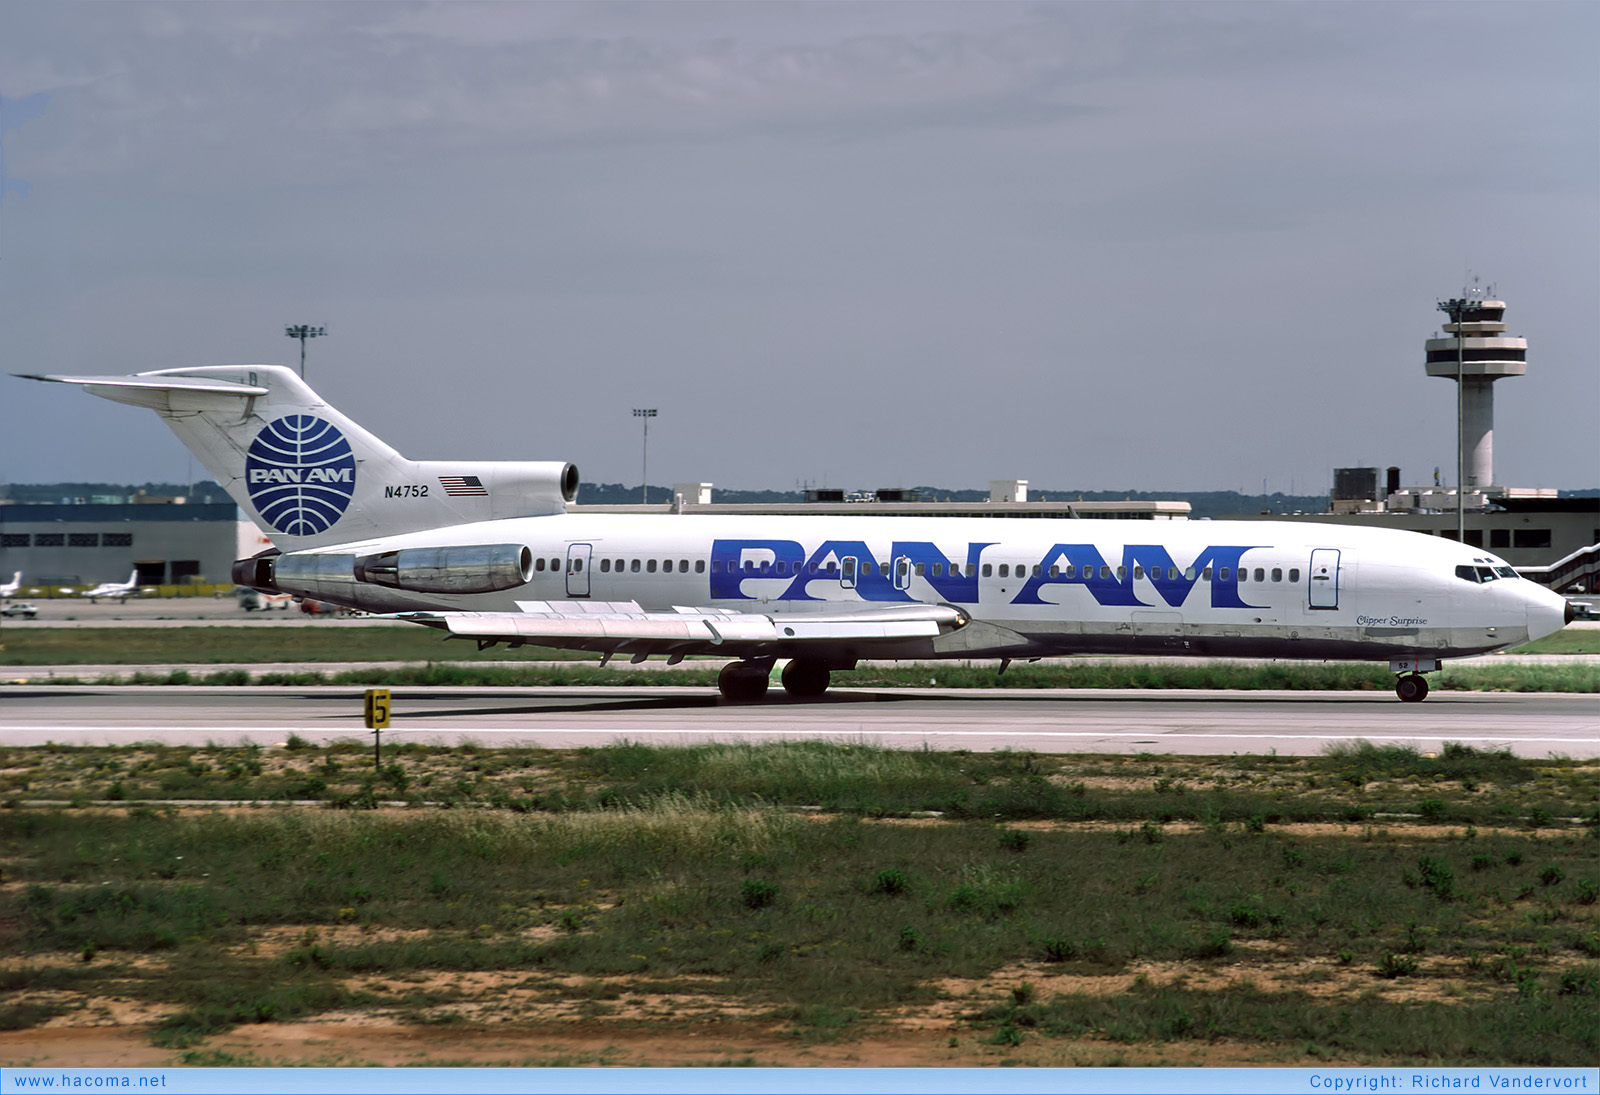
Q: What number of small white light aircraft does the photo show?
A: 2